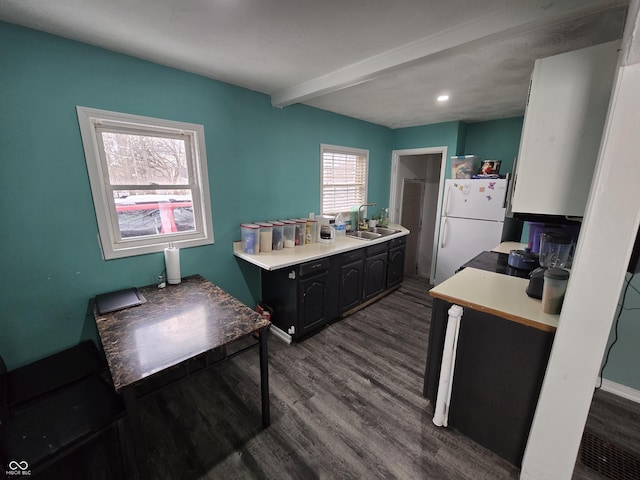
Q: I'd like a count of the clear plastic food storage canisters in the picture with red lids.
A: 6